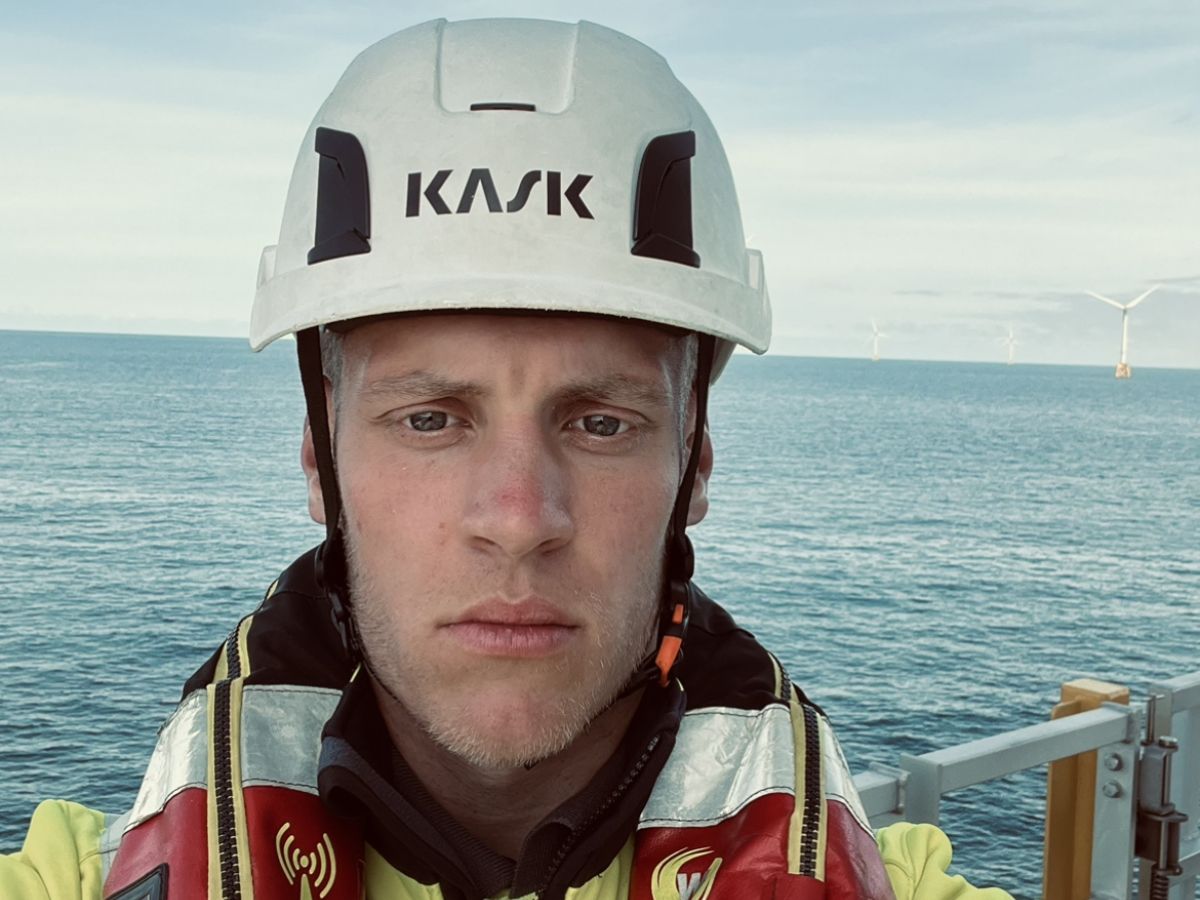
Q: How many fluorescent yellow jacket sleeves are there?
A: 2